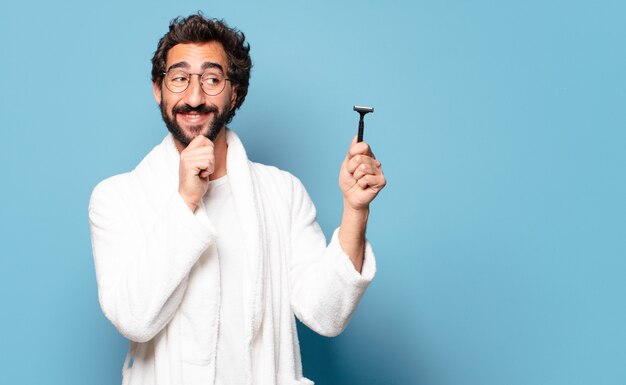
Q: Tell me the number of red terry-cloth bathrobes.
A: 0